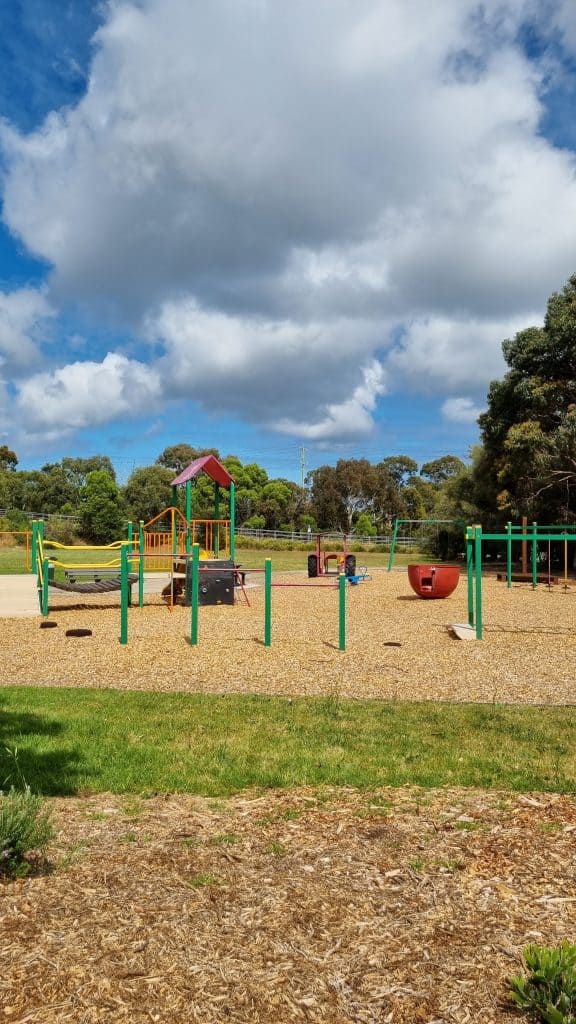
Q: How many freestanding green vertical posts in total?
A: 4